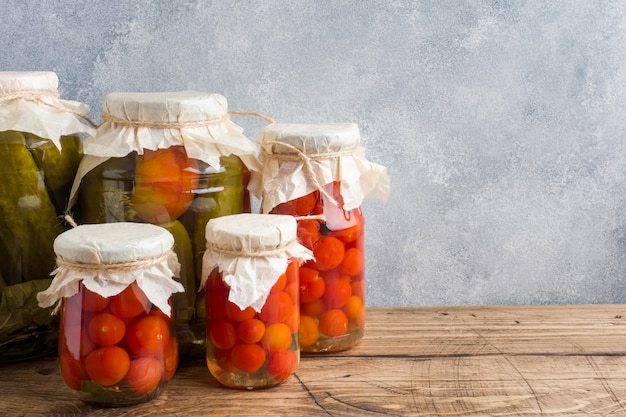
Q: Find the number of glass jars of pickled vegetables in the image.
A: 5